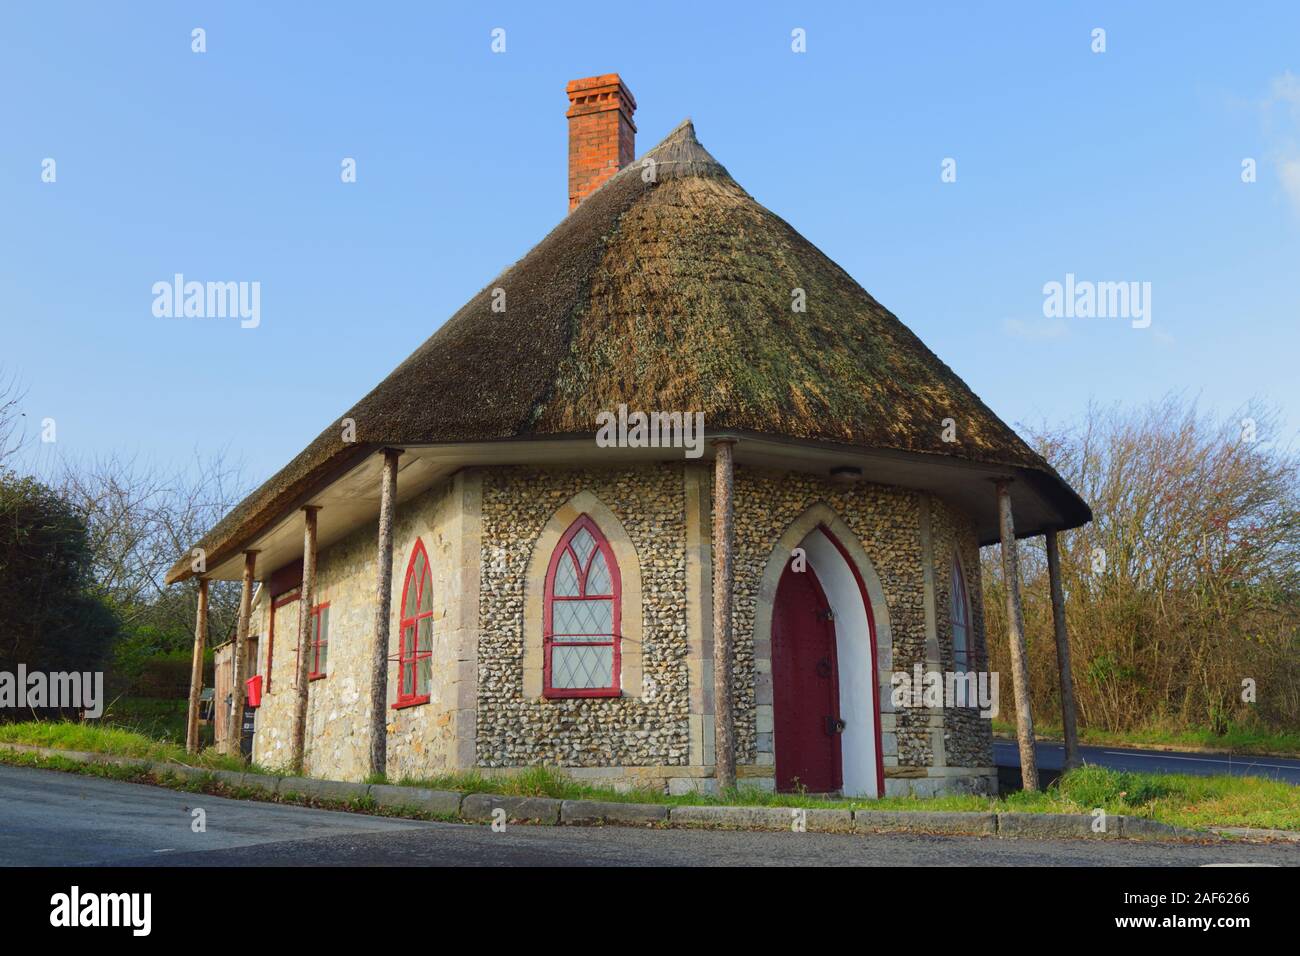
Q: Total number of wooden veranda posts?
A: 7